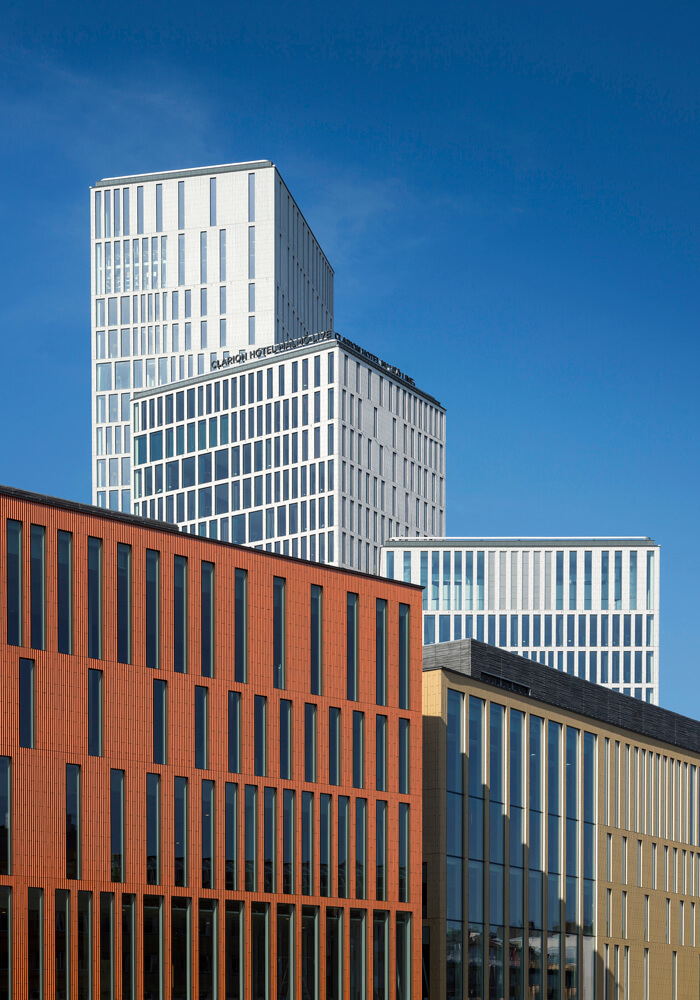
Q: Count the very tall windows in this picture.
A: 8